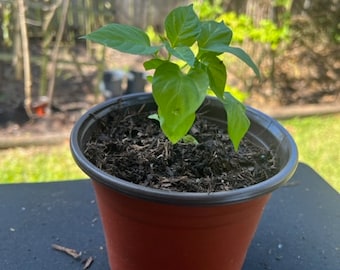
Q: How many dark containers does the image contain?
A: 2